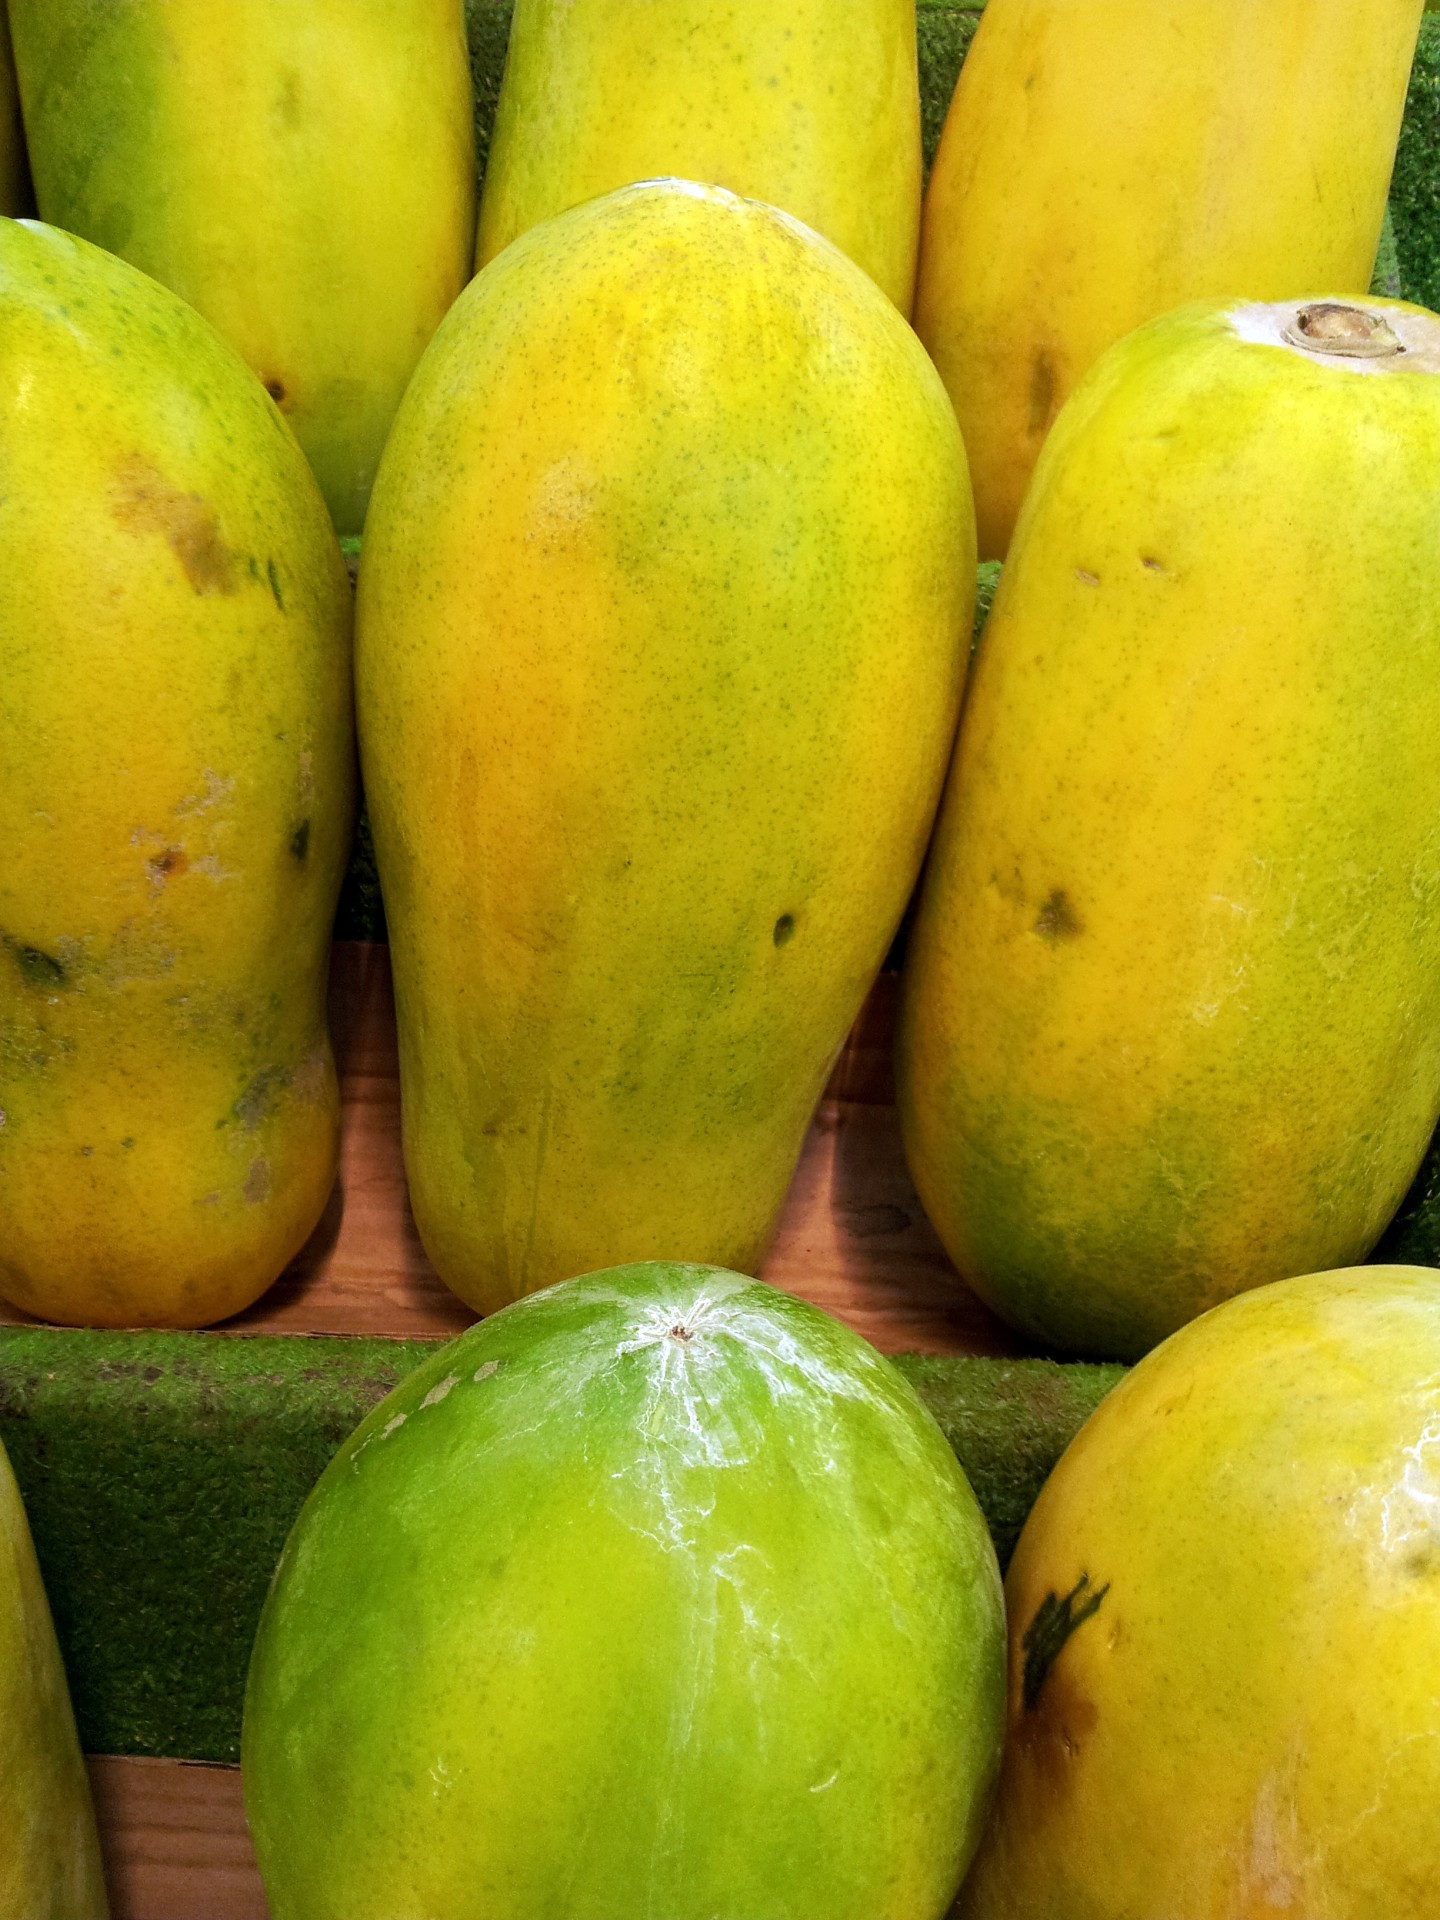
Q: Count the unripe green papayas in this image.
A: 1